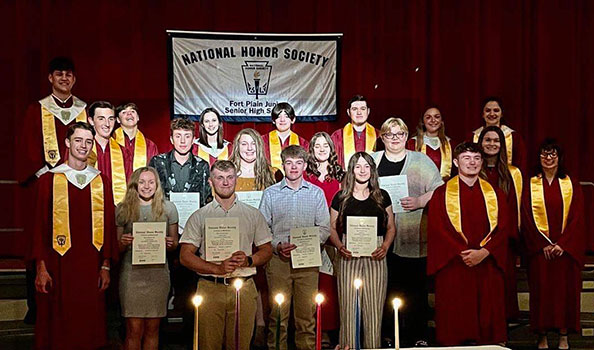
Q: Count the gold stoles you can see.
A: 12